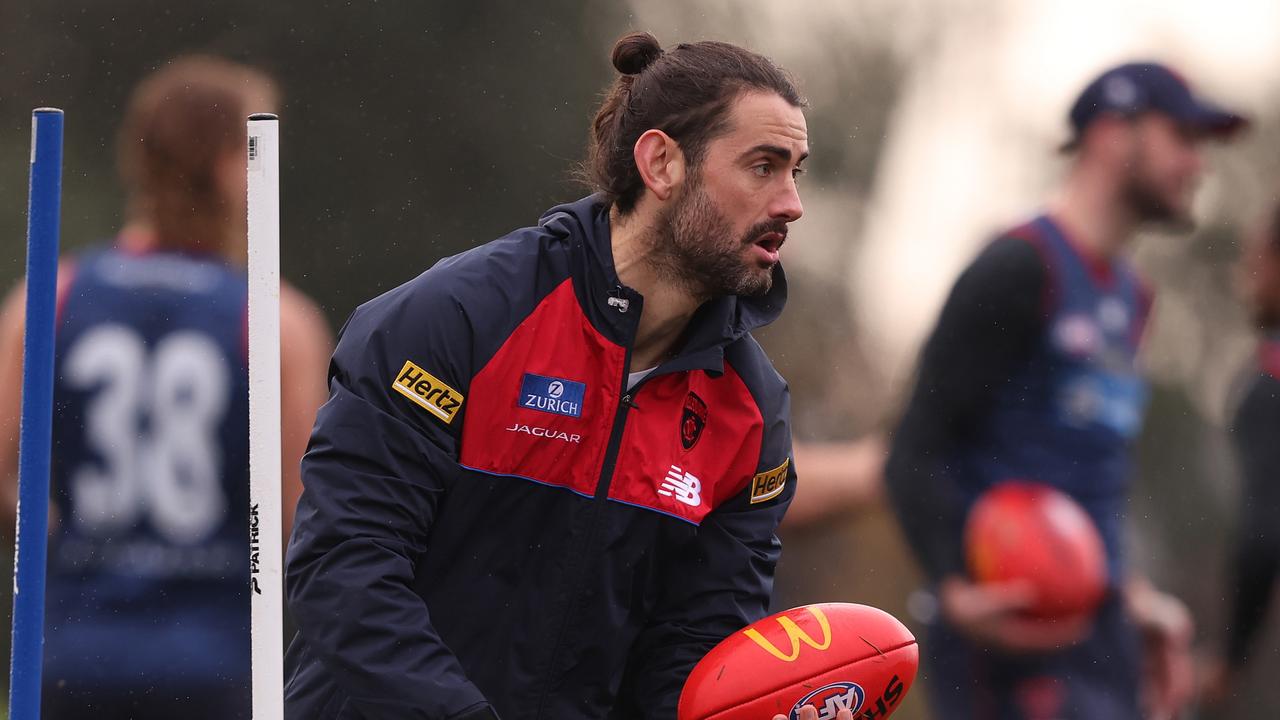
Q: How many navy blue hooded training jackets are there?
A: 1